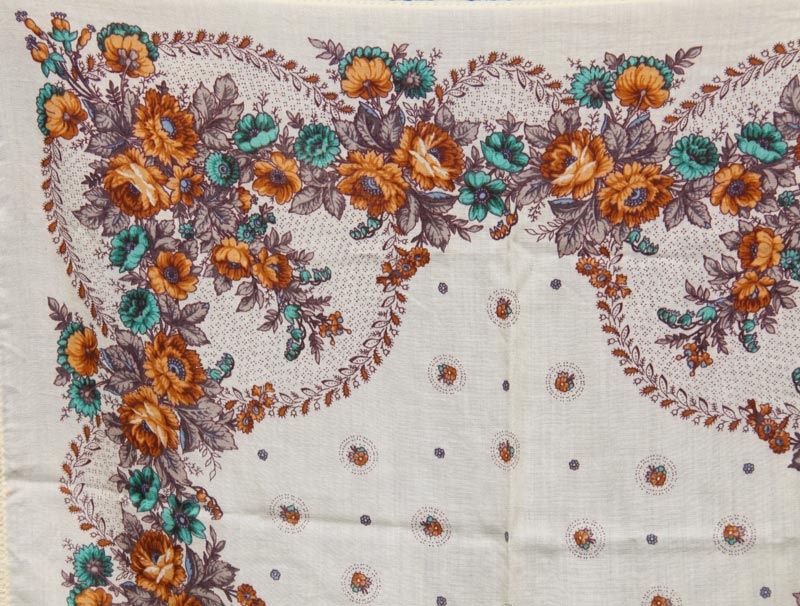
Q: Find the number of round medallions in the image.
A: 12